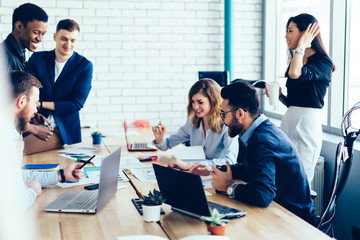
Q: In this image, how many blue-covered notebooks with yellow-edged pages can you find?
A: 1